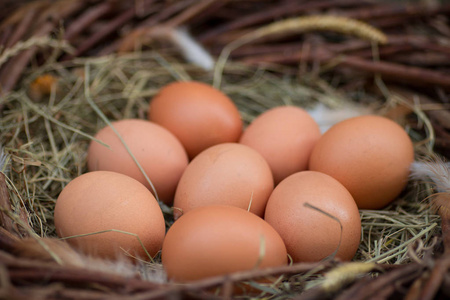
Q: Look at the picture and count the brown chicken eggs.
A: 8